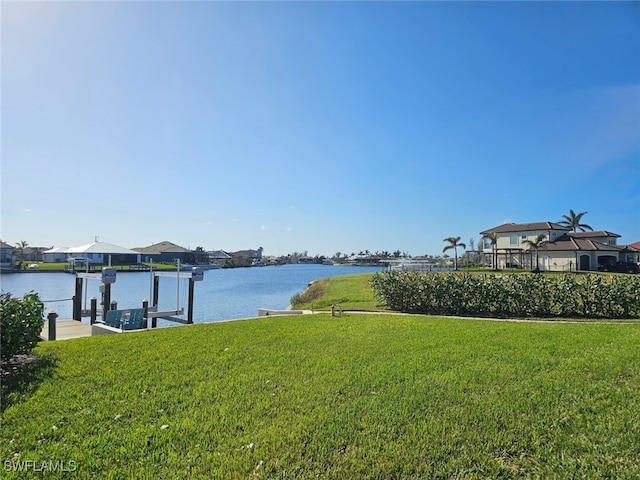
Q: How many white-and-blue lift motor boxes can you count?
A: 2